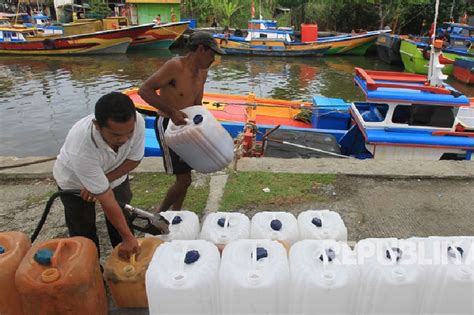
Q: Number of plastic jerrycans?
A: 13